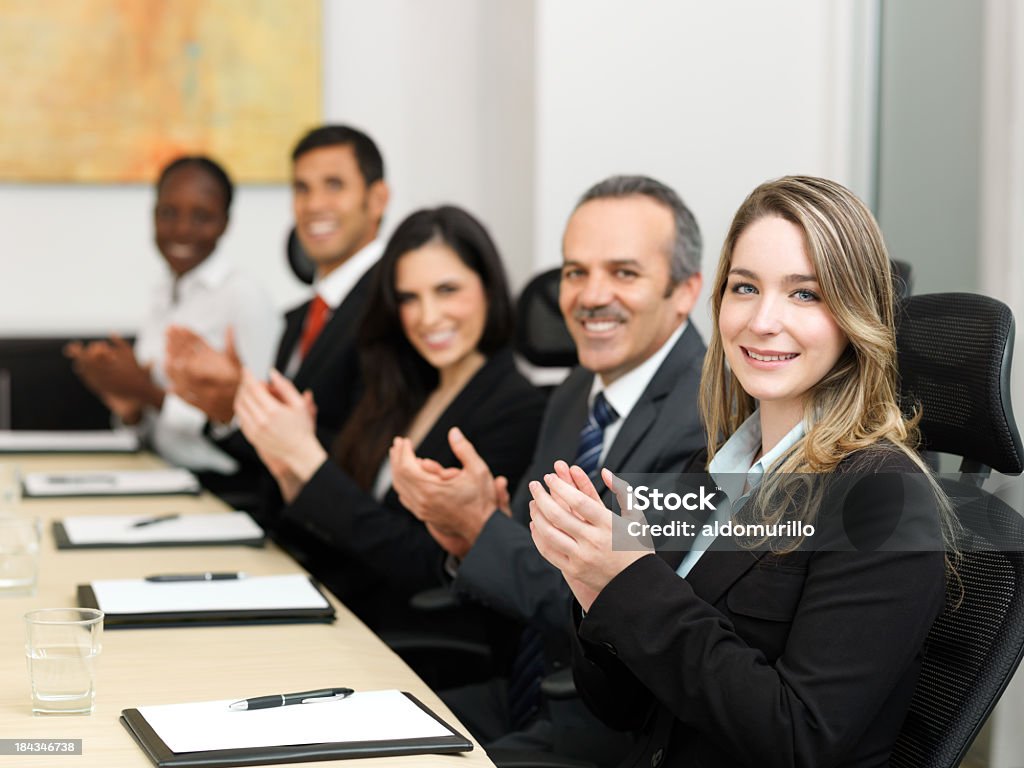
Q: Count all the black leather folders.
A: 5